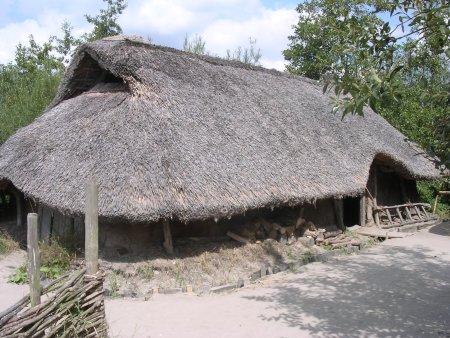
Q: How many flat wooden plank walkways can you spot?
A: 1